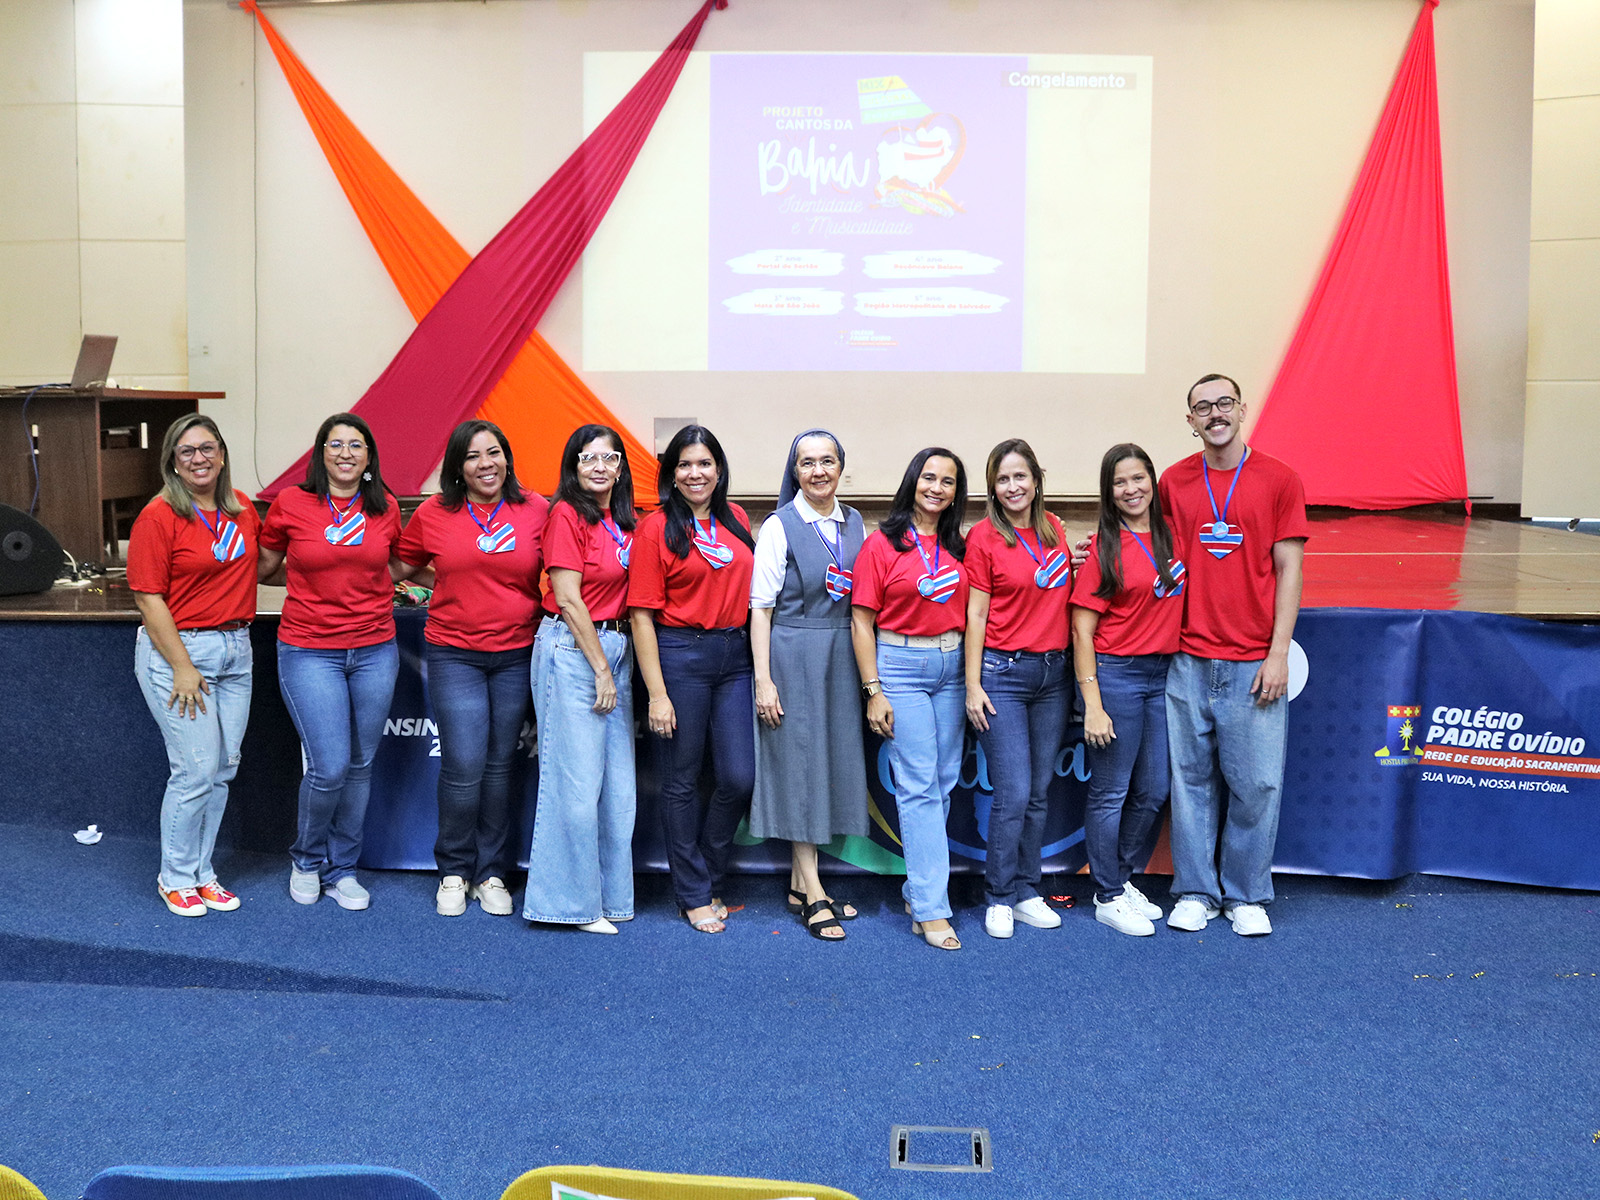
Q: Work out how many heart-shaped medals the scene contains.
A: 10